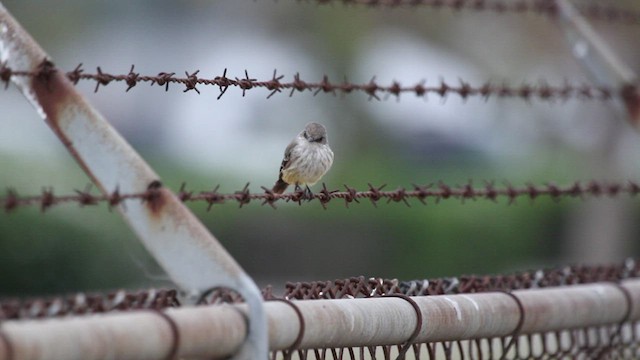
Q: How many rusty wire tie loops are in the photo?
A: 6